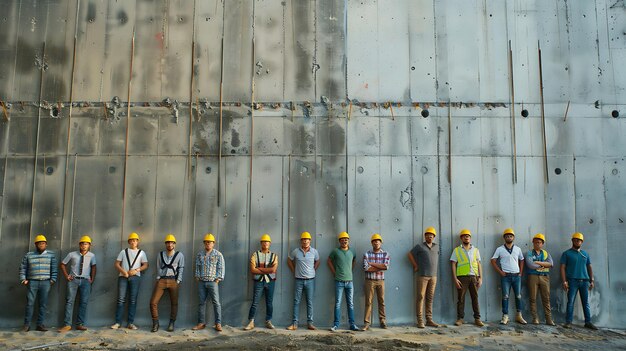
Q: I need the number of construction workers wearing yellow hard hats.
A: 14